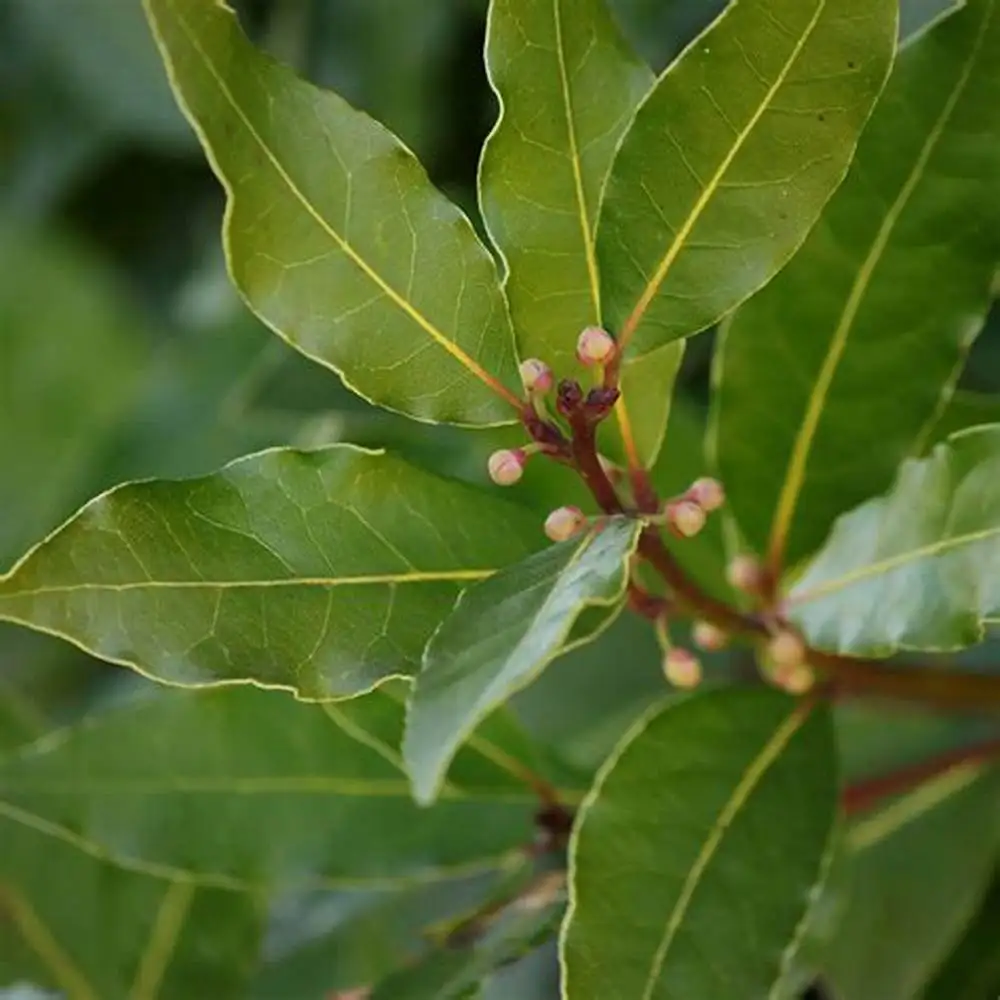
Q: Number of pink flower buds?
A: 11